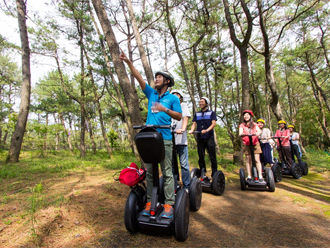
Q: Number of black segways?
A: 7